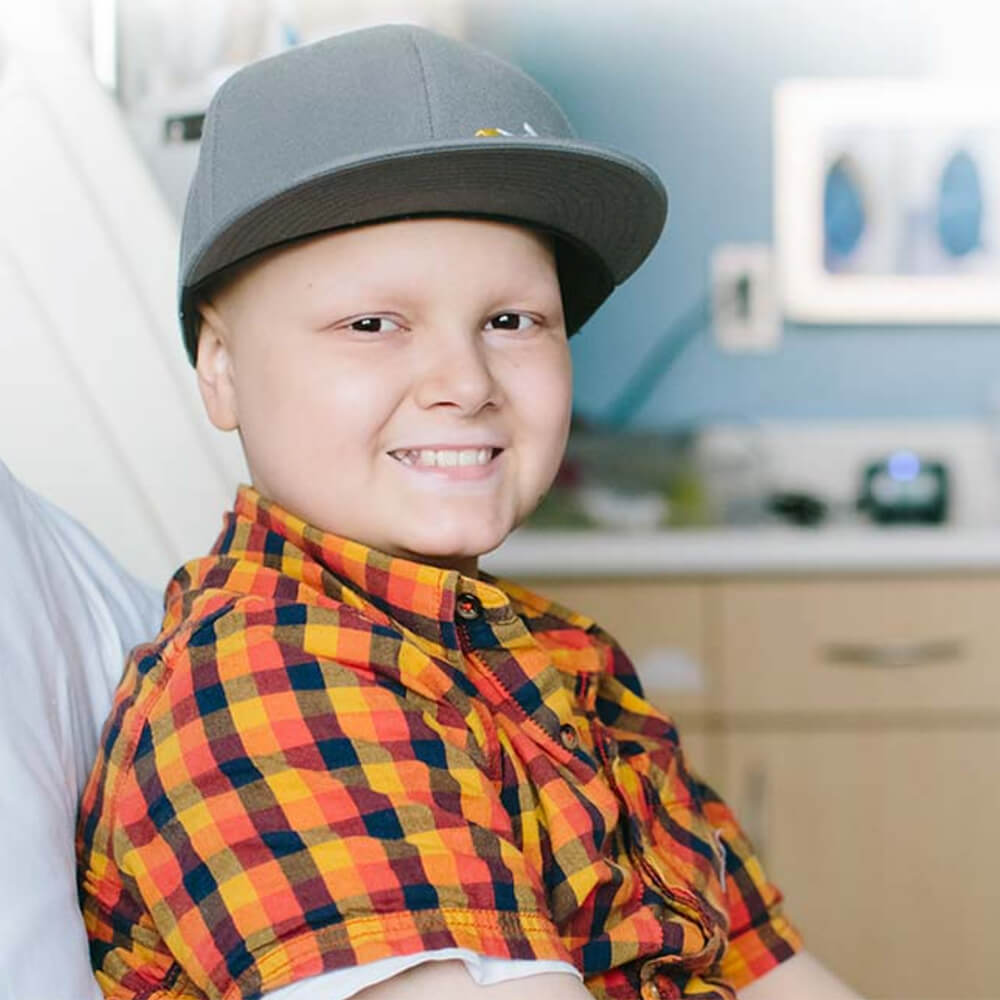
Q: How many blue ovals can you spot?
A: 2